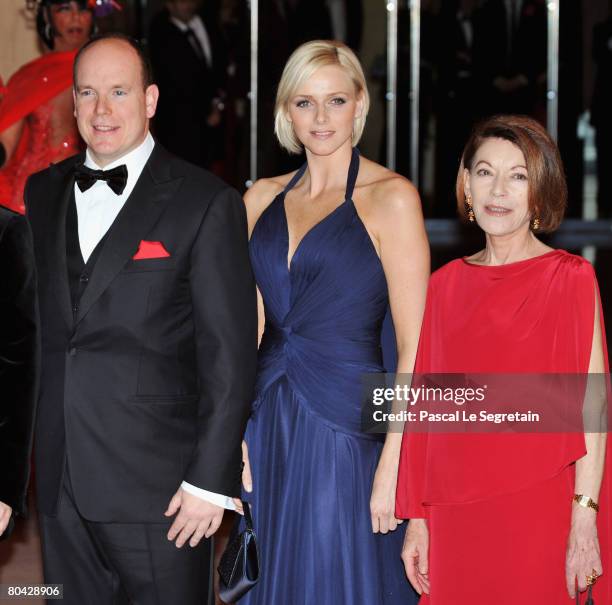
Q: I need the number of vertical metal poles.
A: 4